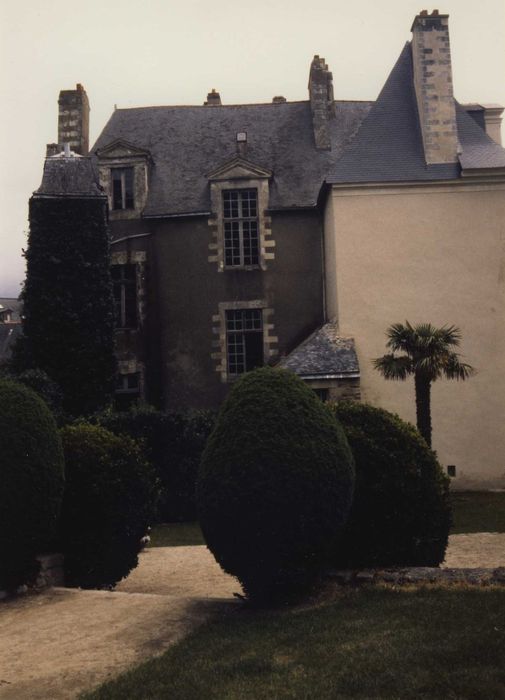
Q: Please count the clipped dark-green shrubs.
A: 4